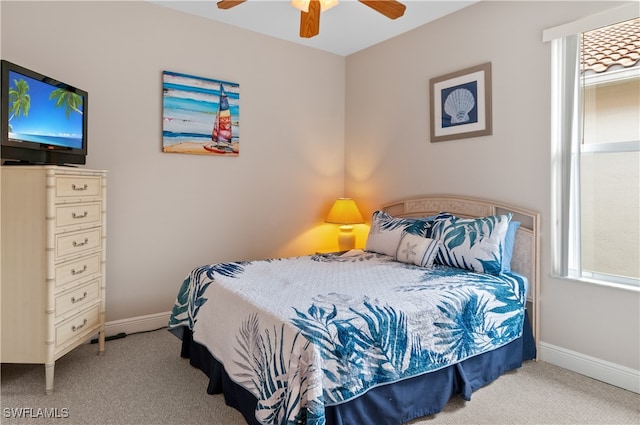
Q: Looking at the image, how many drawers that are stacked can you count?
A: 6